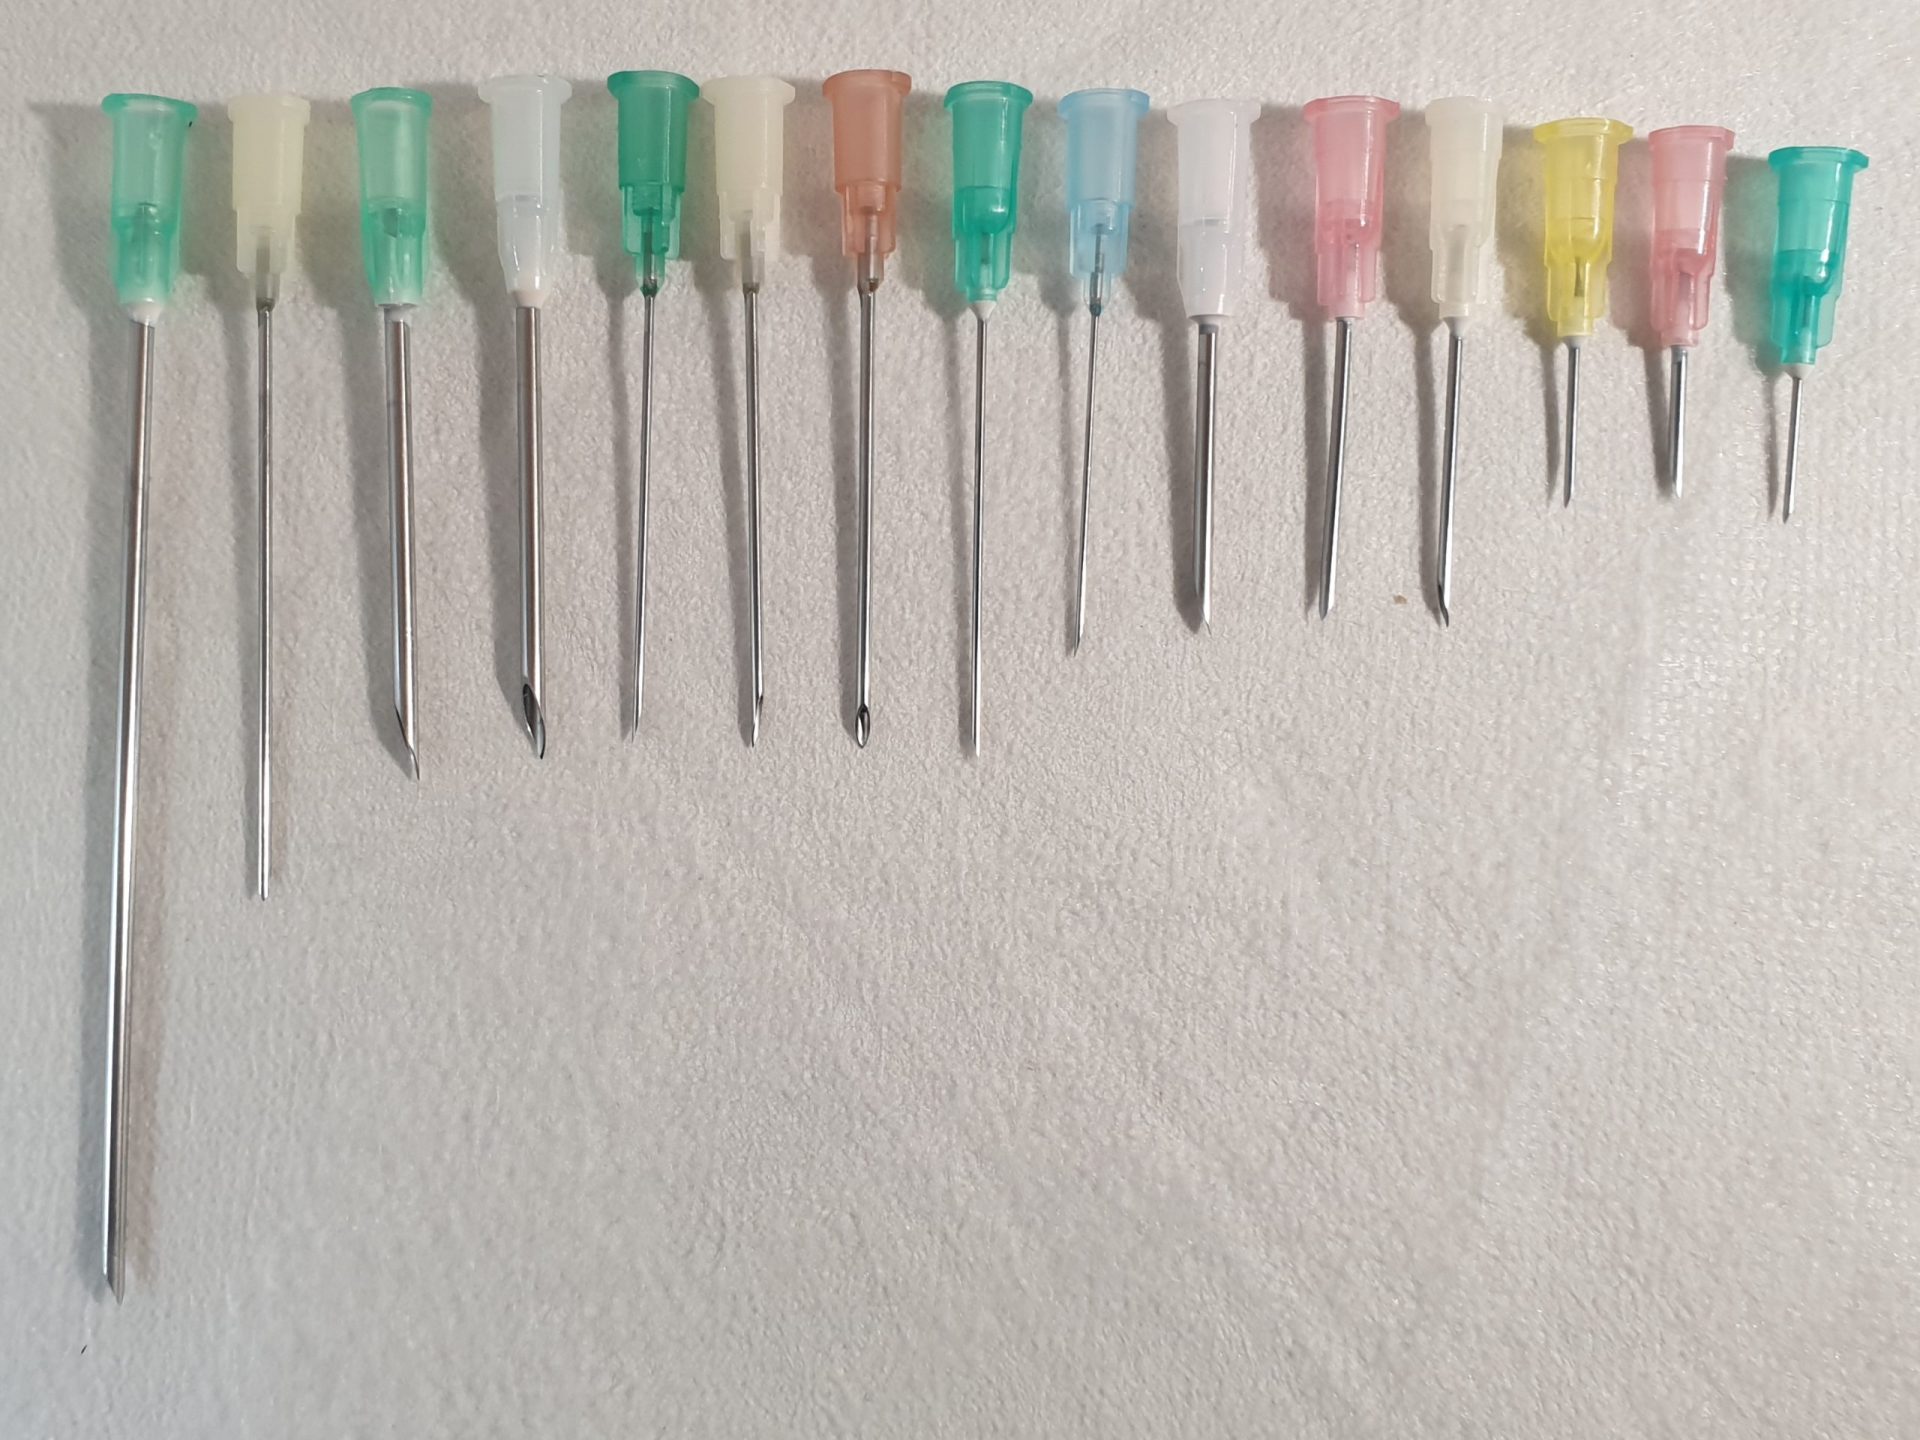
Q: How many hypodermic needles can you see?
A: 15